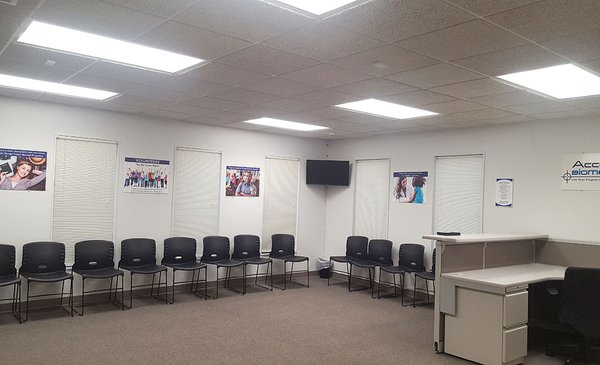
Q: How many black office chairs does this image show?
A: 13